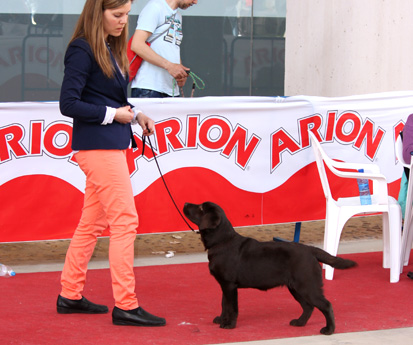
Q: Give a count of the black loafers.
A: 2